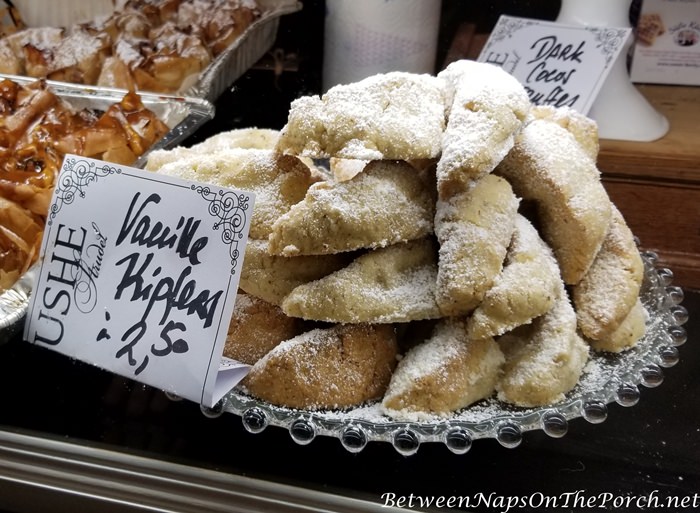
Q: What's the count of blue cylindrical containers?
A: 0